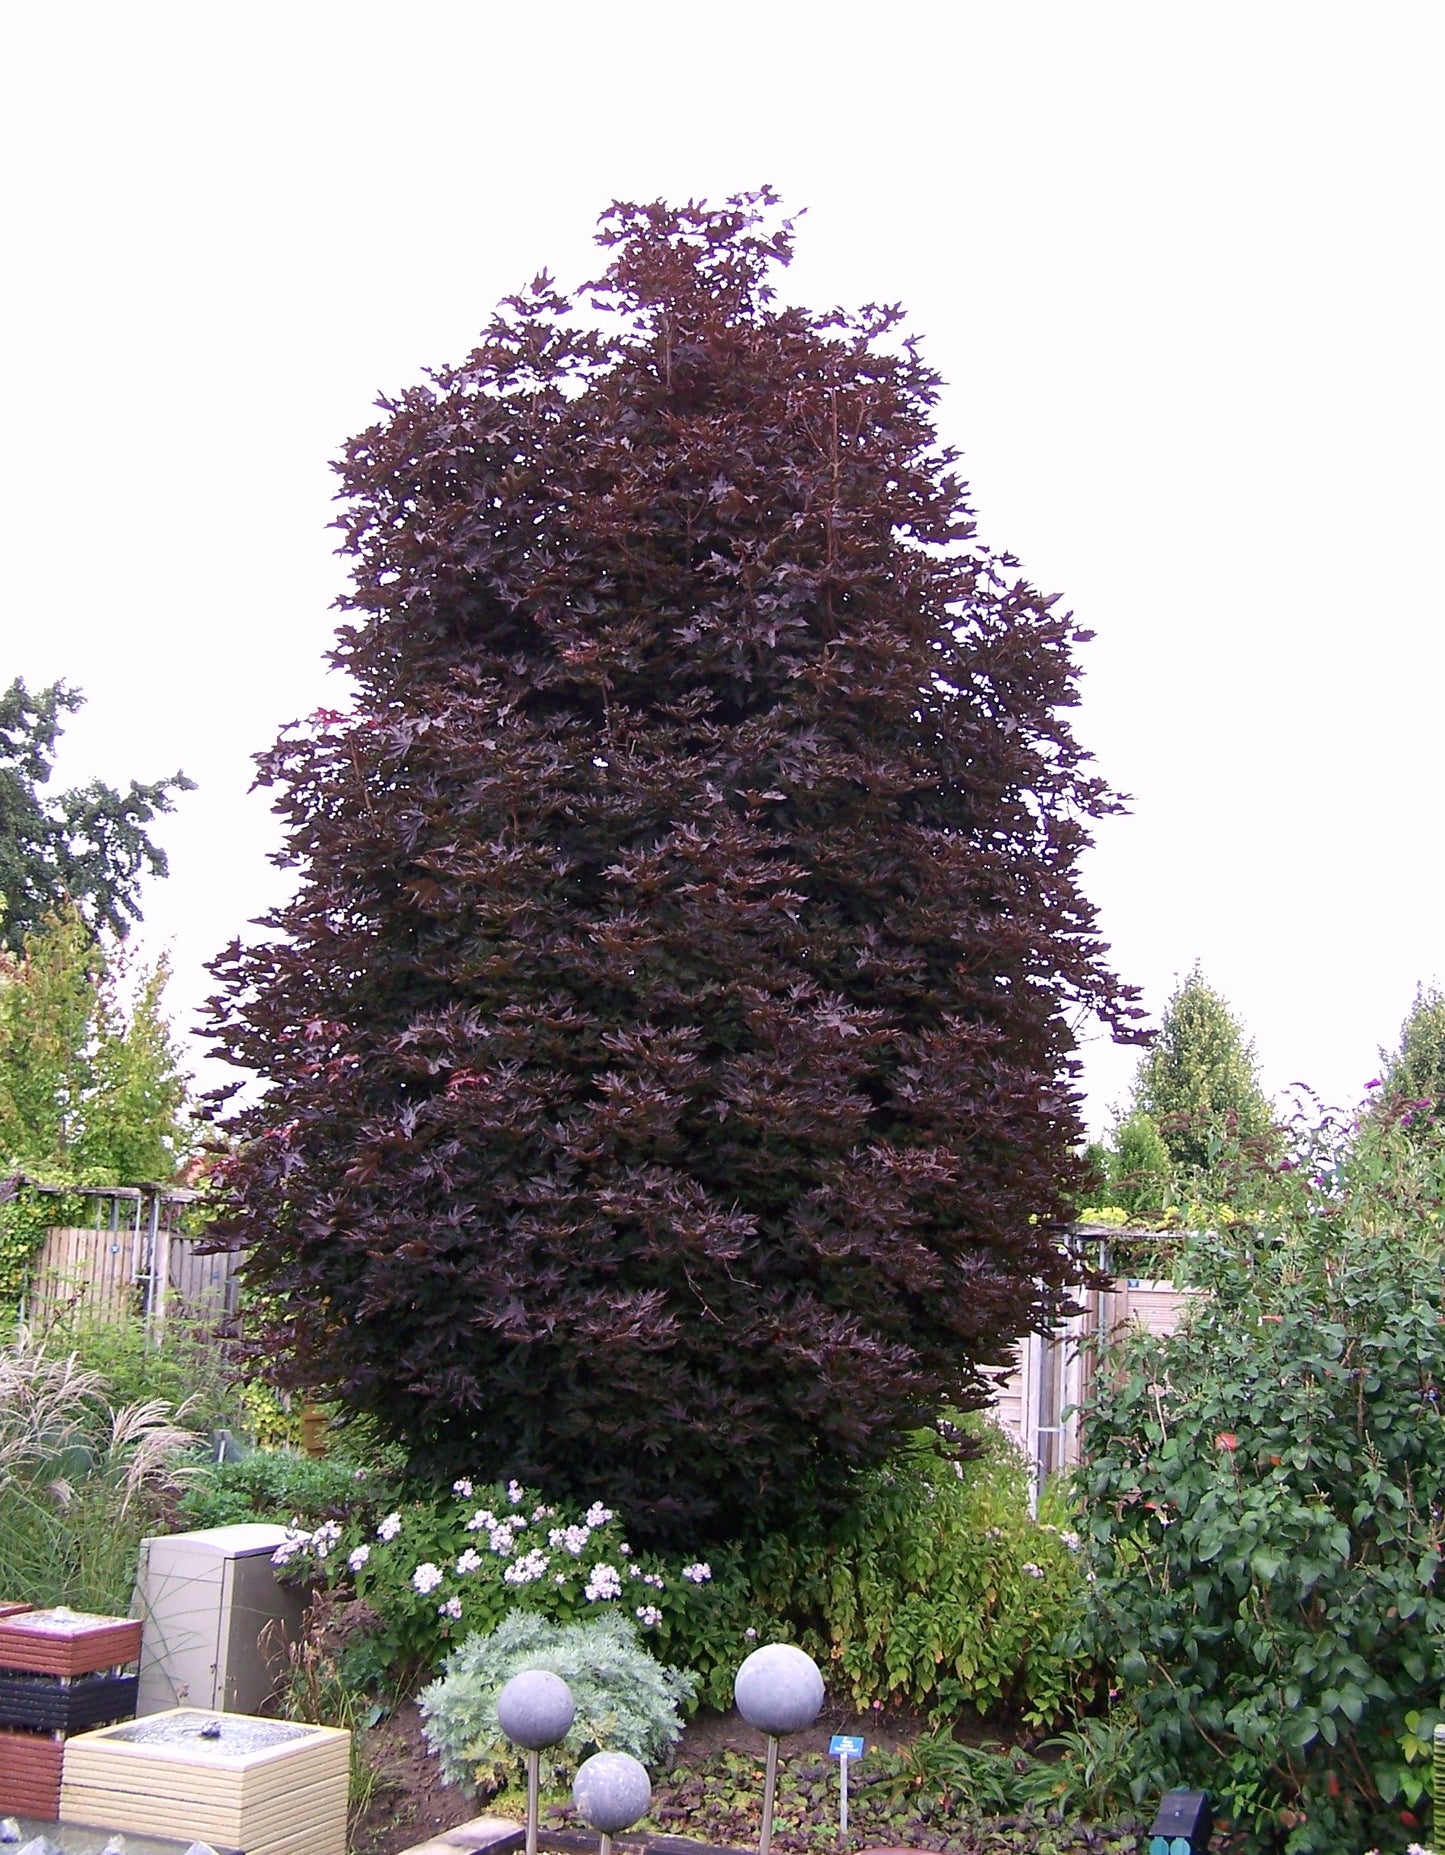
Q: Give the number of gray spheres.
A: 3